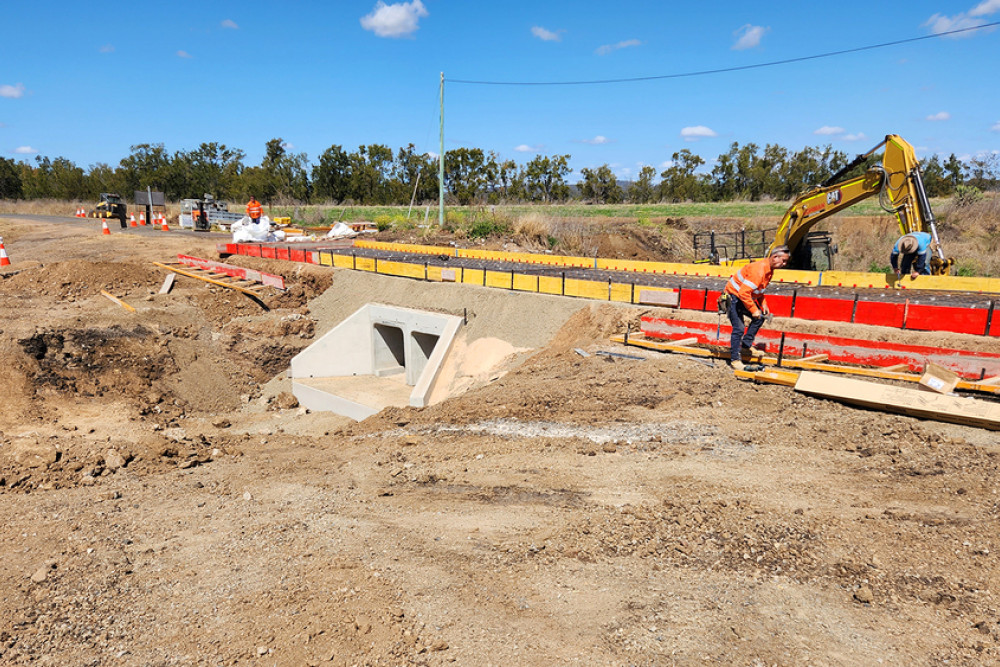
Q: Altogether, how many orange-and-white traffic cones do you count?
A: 9